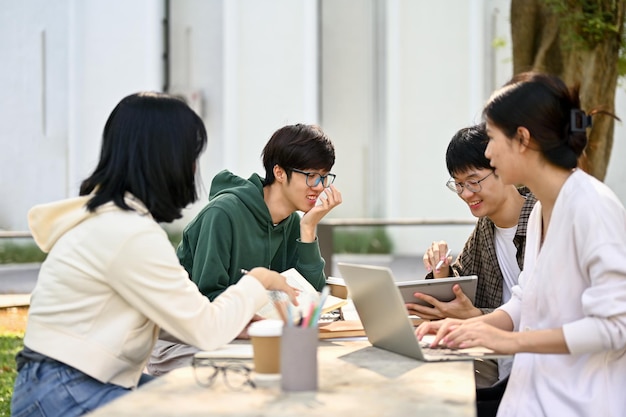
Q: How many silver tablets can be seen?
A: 1